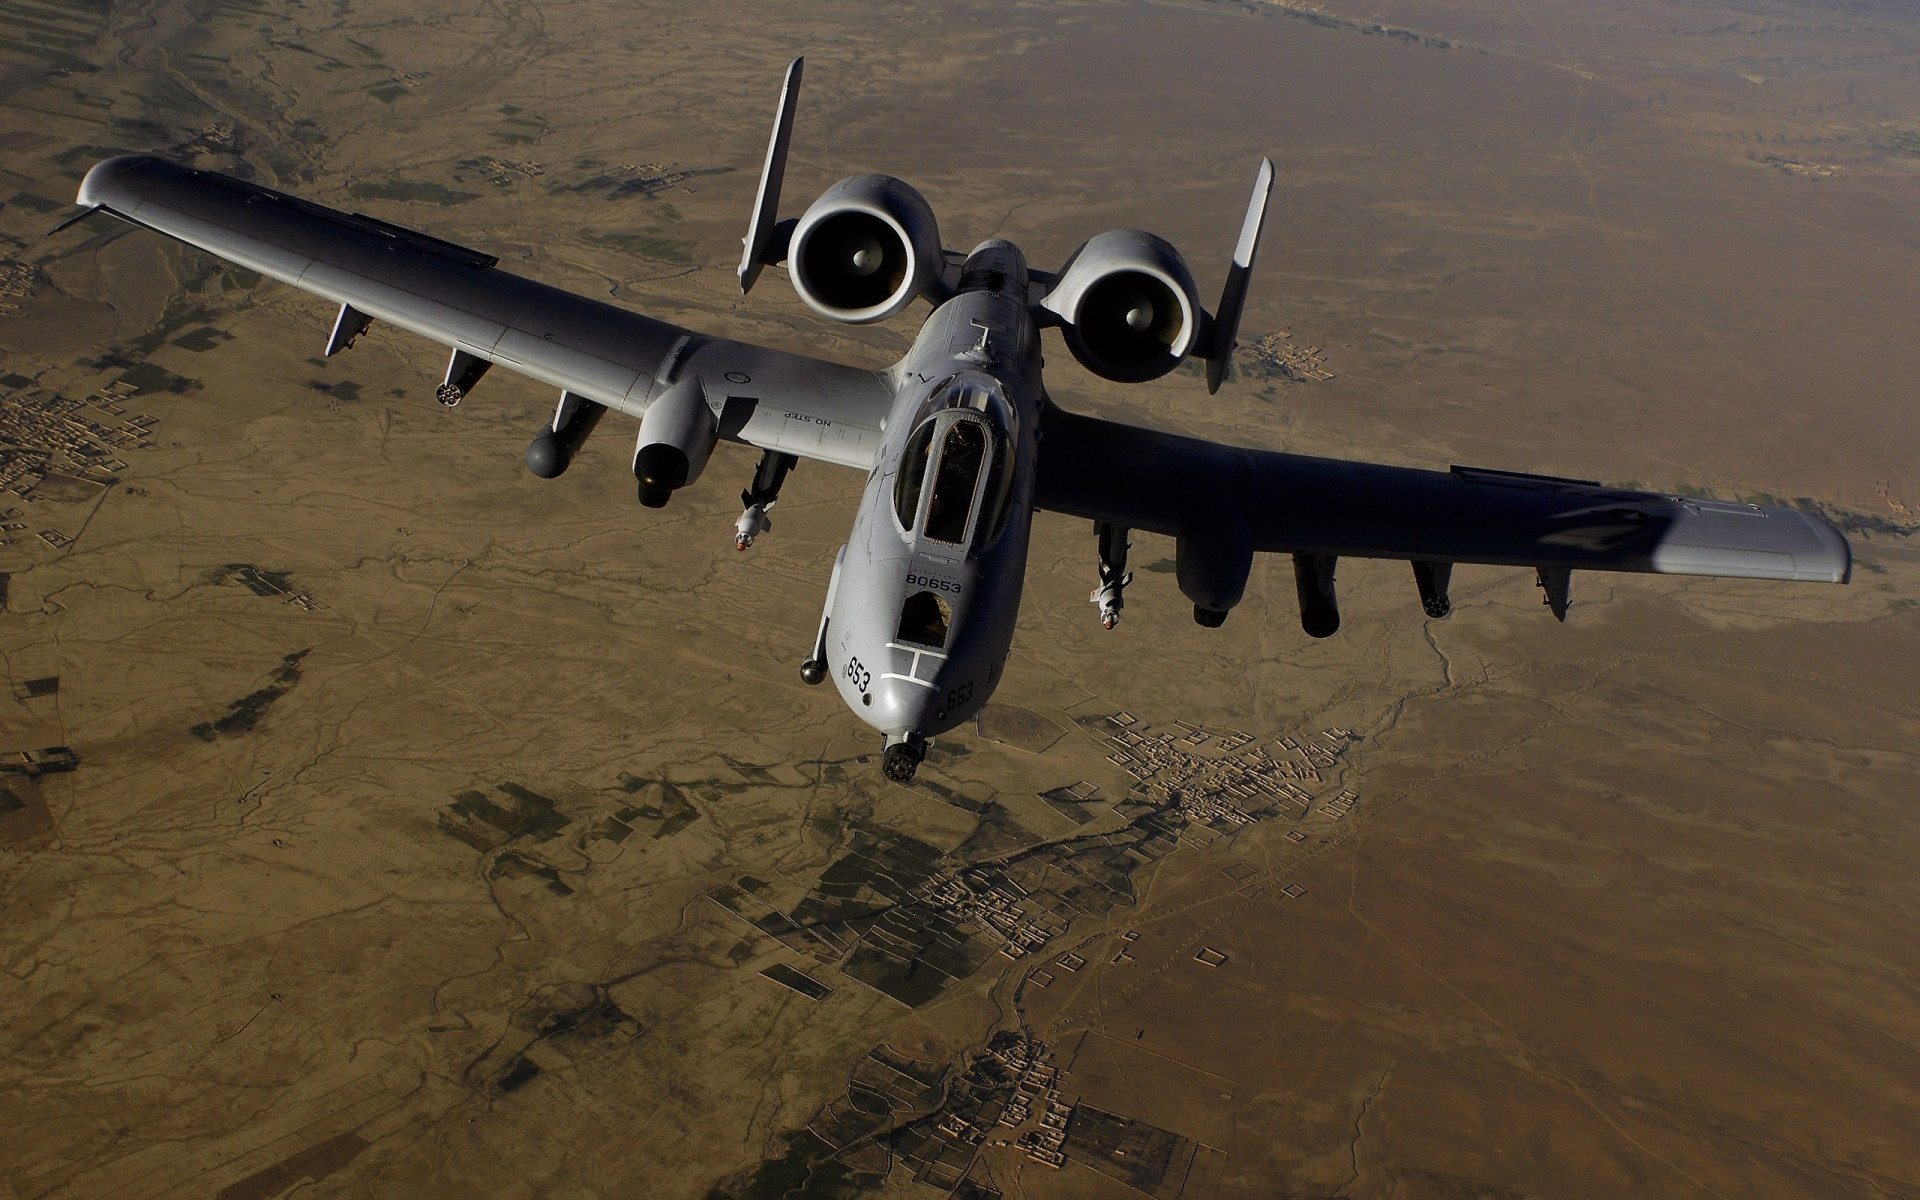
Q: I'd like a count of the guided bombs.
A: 2